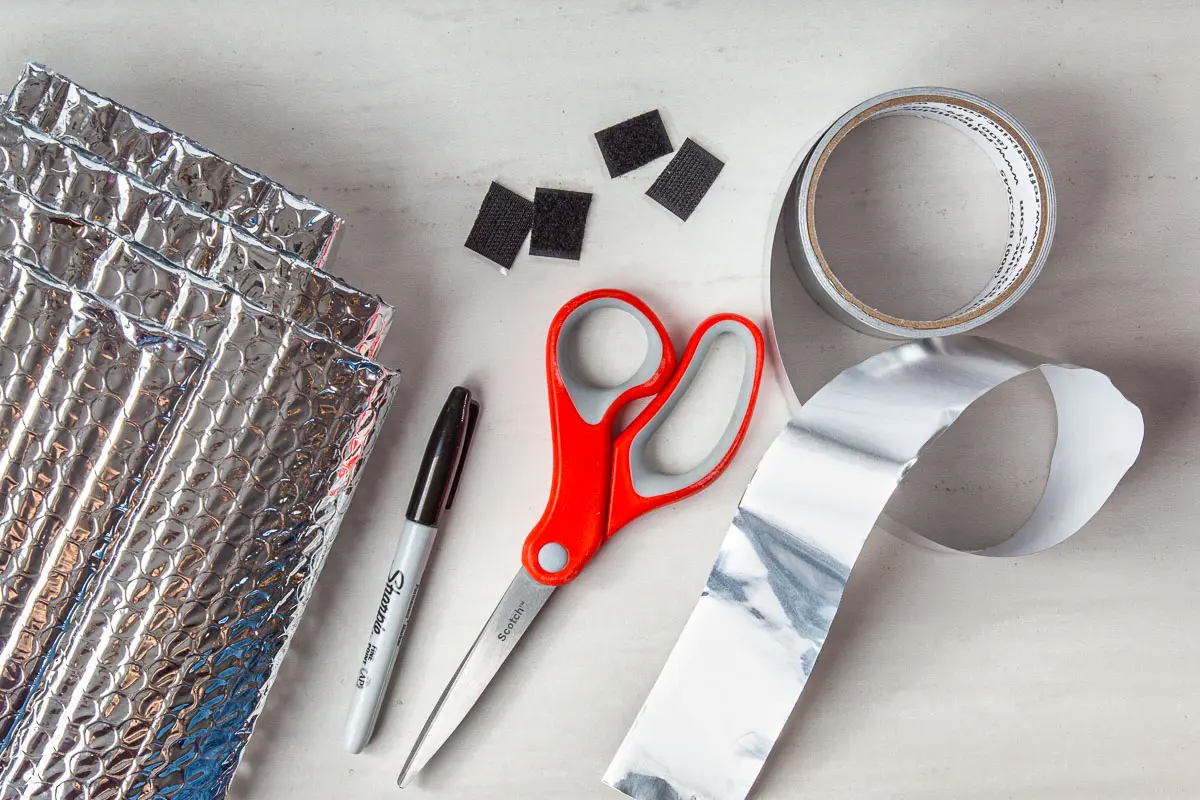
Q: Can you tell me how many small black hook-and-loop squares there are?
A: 4